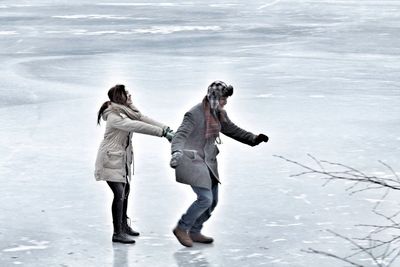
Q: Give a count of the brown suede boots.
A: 2